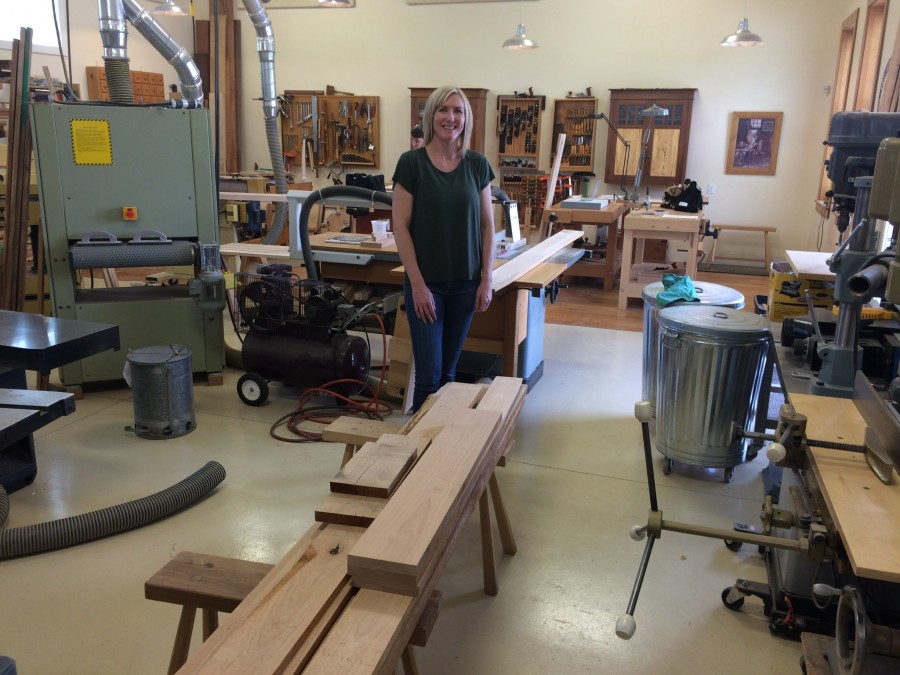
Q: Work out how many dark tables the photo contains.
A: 2